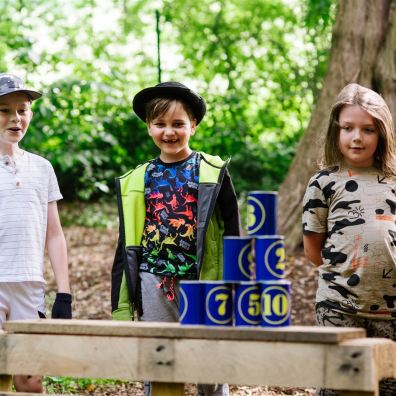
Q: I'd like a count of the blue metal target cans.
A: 7